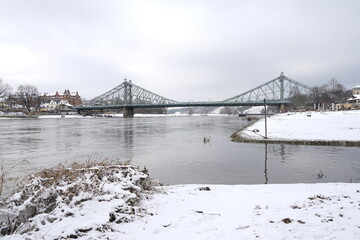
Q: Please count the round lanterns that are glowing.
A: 0